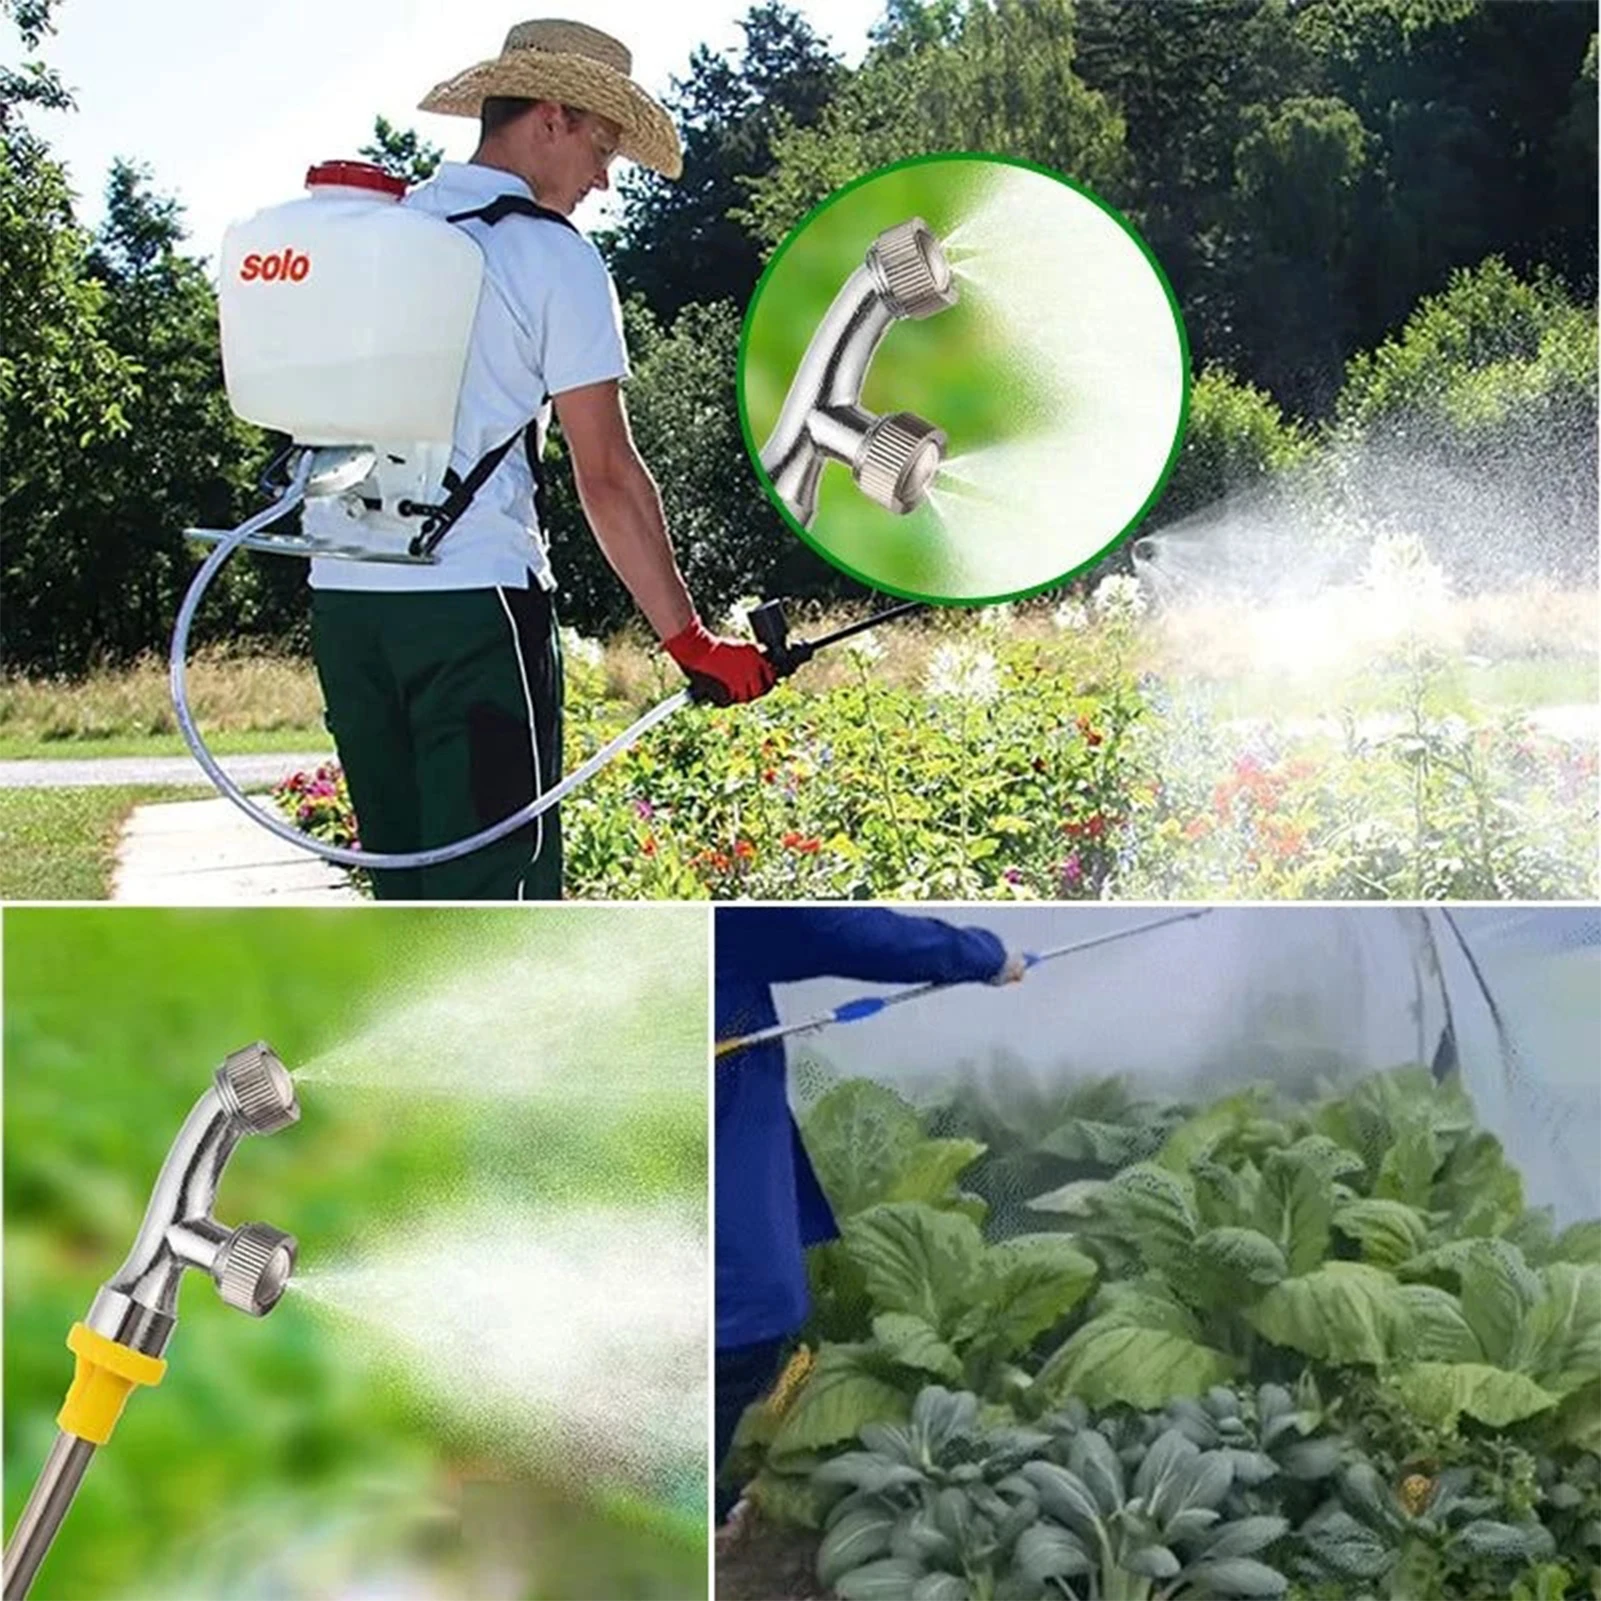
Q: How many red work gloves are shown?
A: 1